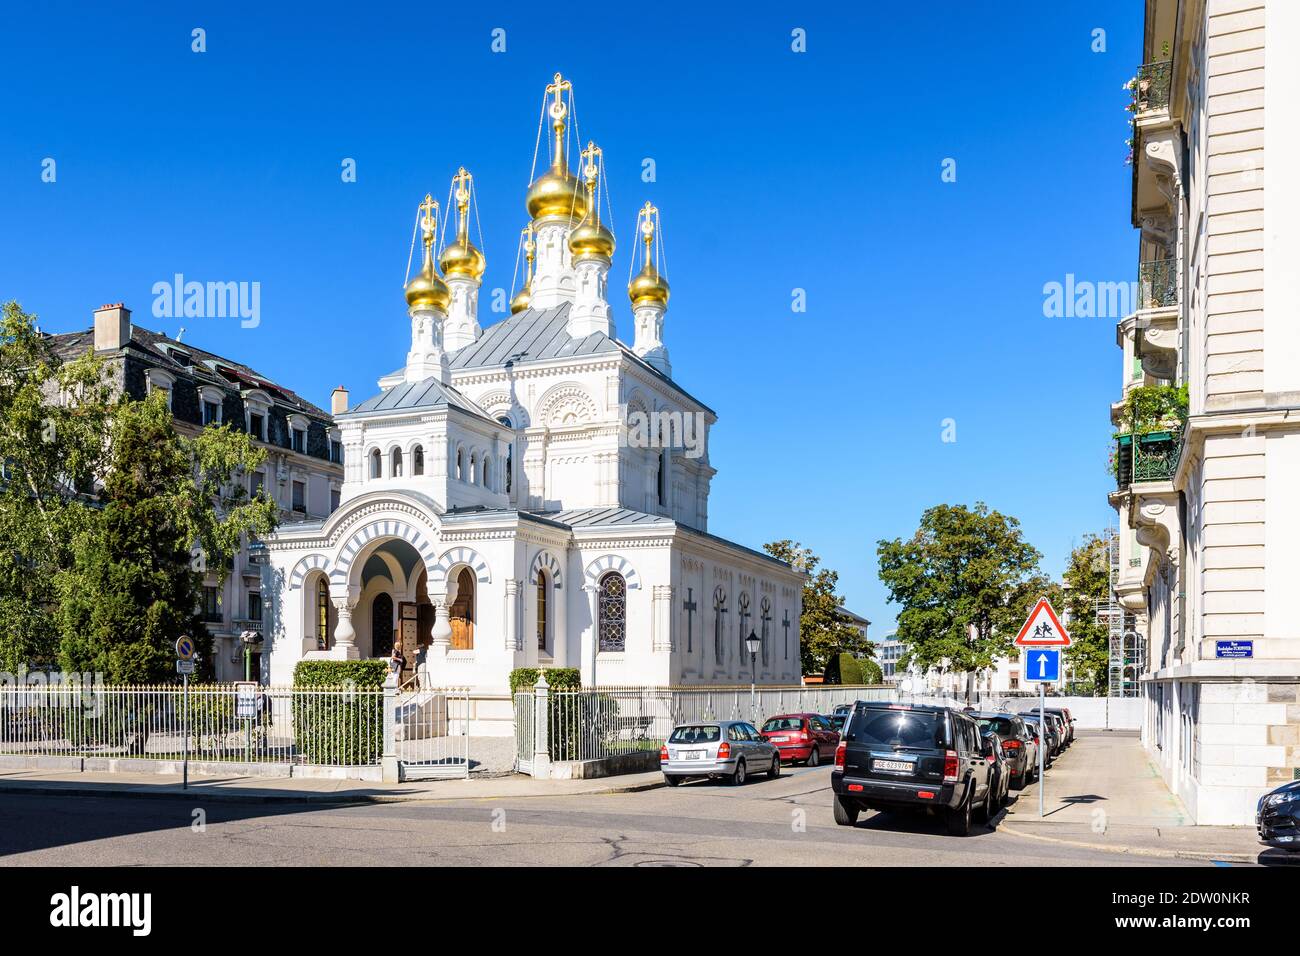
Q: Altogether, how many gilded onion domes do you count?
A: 6